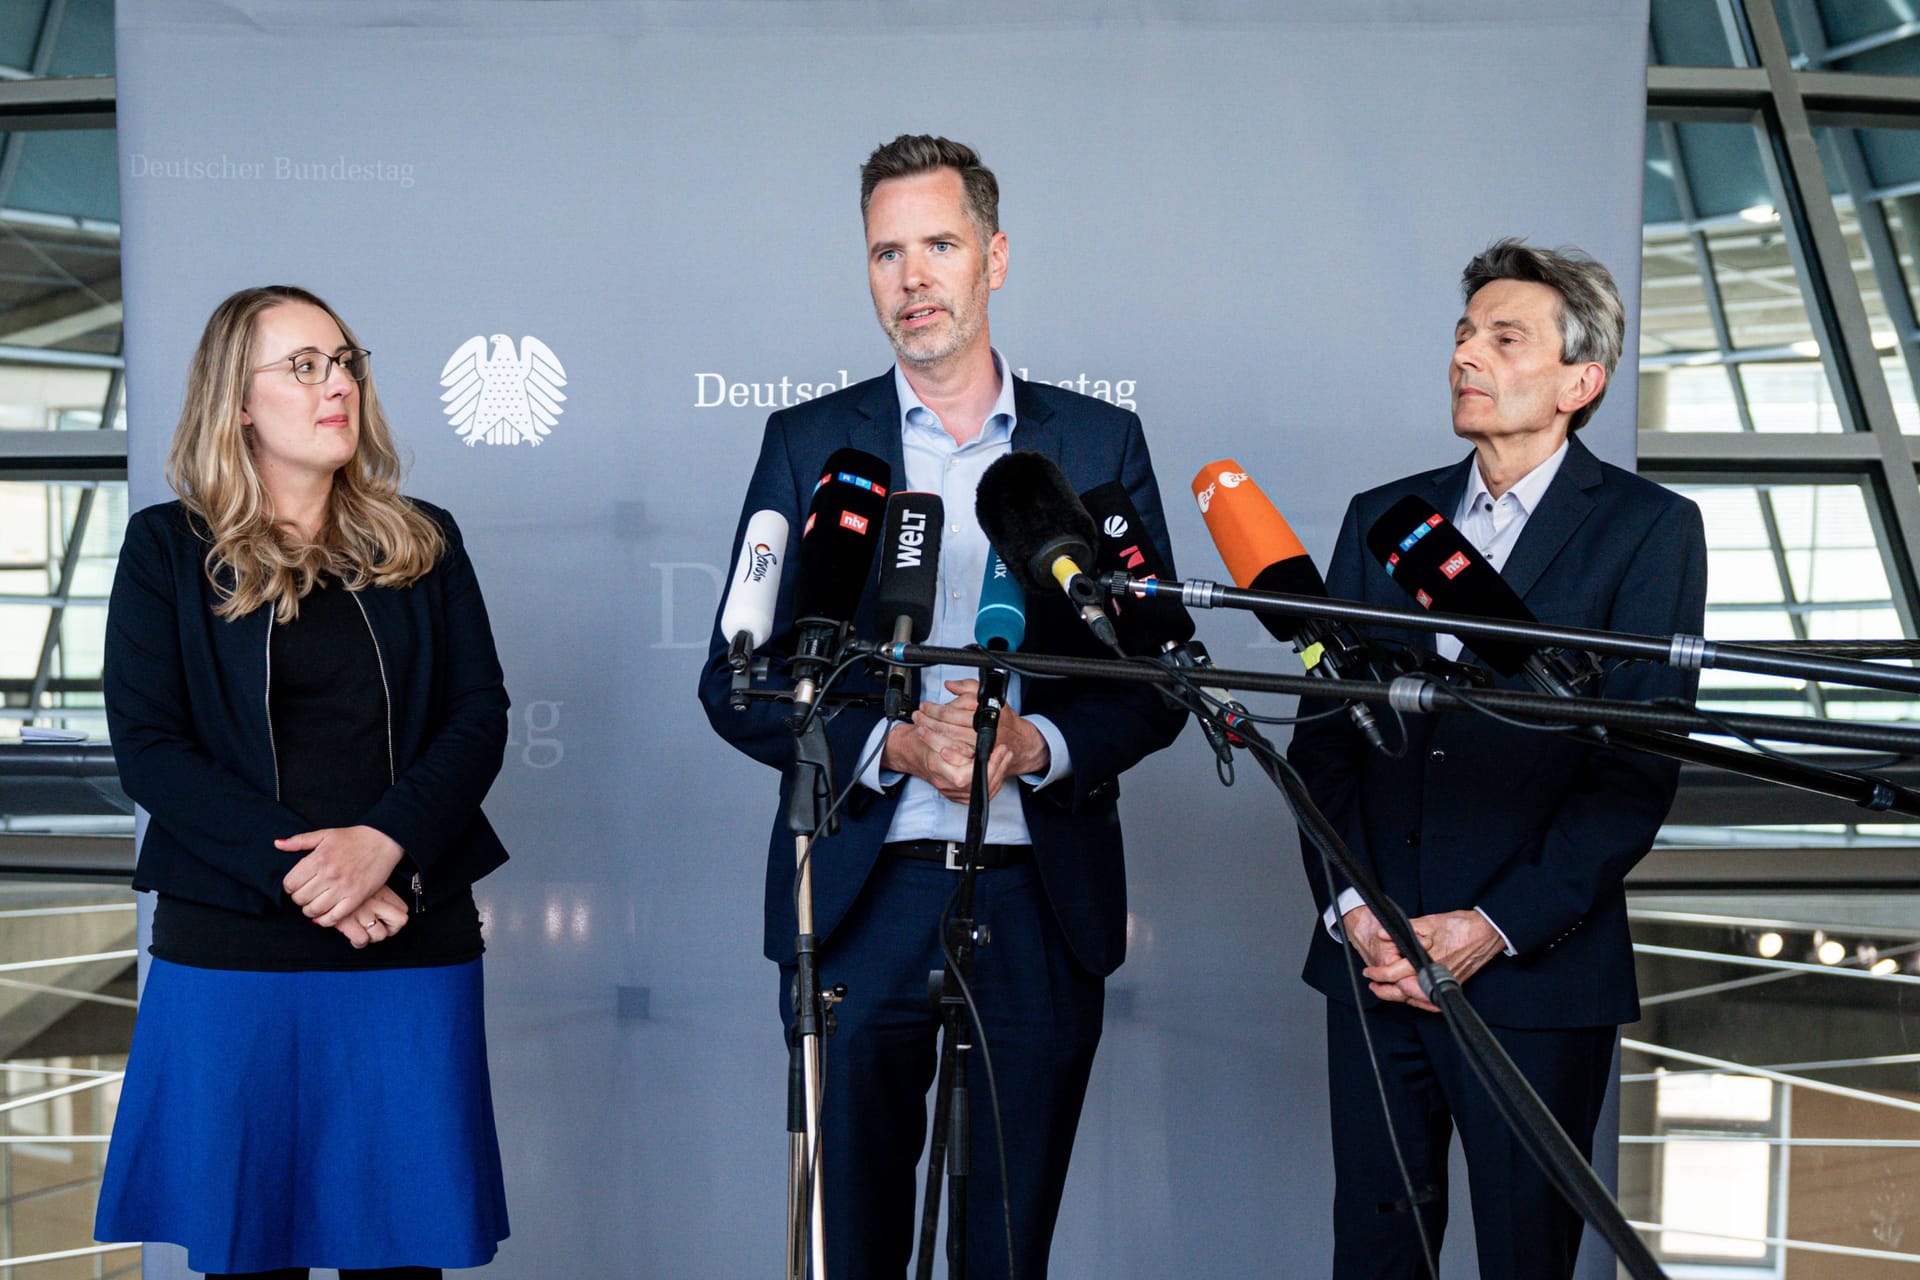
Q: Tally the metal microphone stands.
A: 2